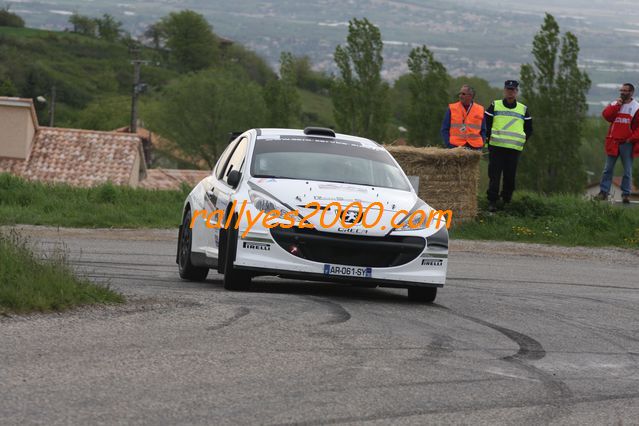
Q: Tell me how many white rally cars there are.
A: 1